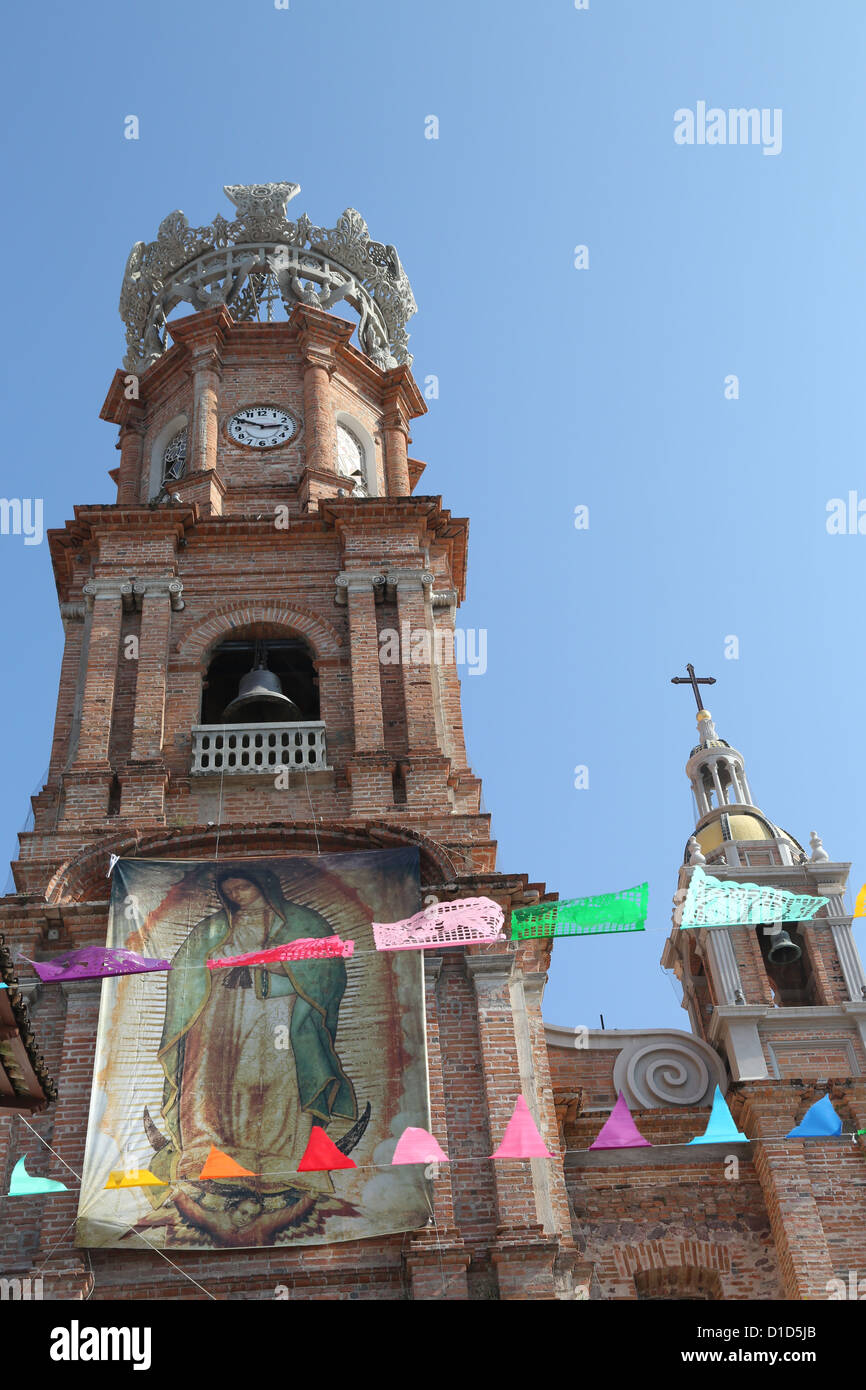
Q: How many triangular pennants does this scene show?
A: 9